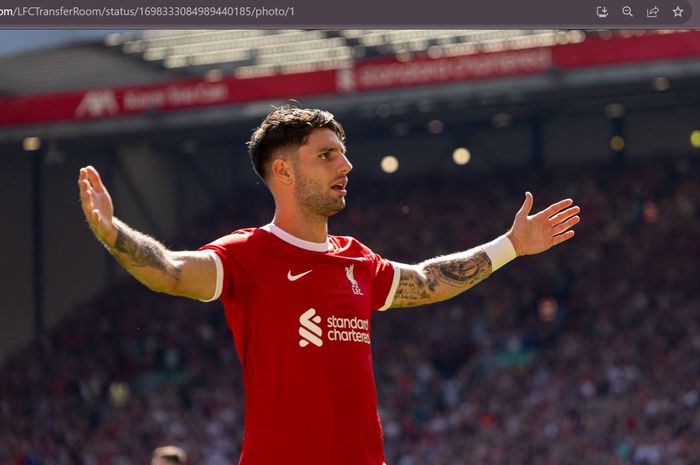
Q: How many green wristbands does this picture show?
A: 0